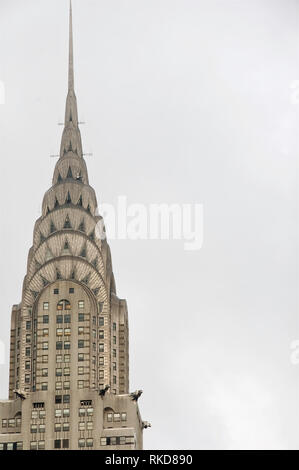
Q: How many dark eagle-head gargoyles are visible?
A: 4